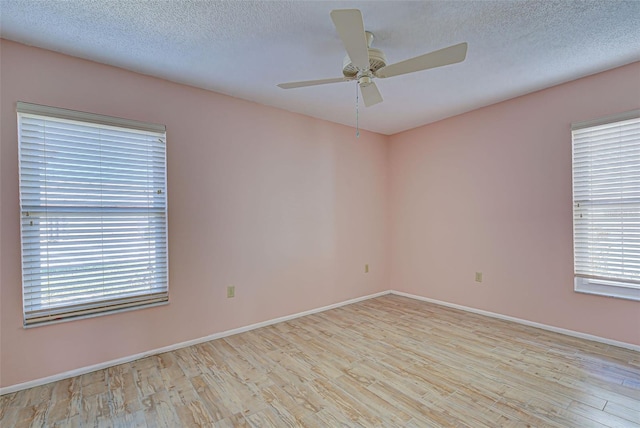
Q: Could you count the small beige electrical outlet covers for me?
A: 3